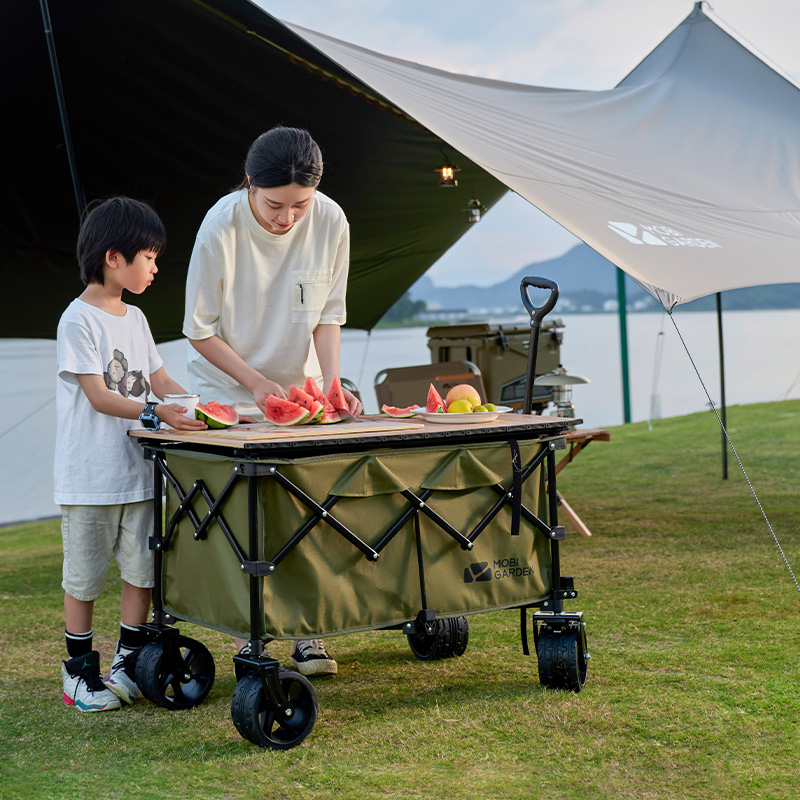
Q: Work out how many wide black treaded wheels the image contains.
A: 4